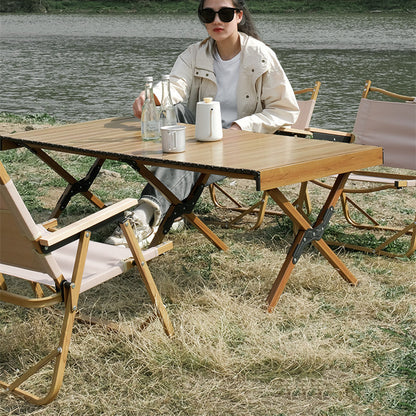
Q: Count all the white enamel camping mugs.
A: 1